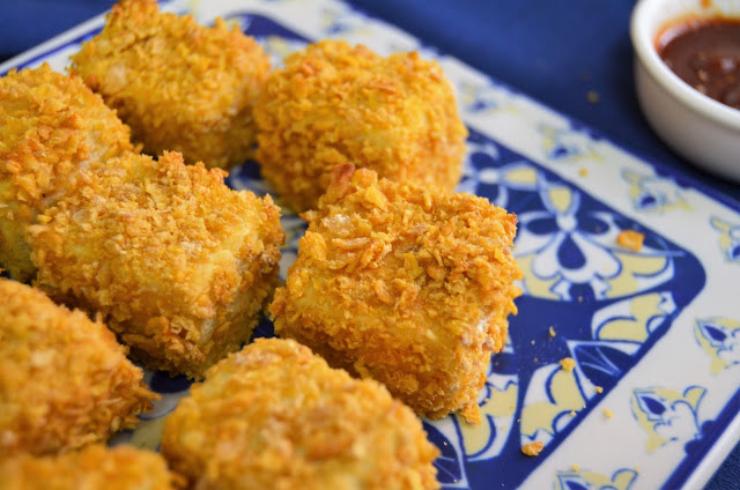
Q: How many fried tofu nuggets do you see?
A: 8